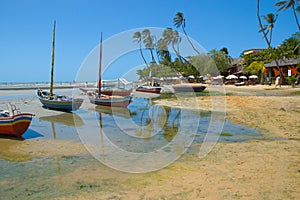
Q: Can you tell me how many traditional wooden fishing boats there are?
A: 6